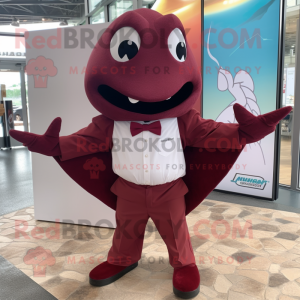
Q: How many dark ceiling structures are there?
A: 1